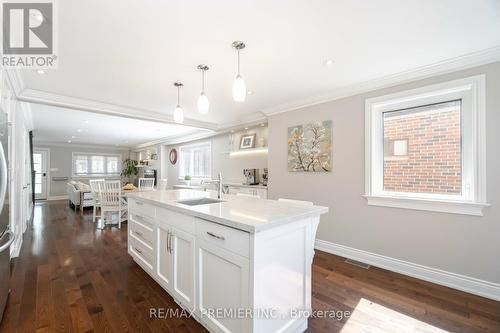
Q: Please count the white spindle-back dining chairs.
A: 4